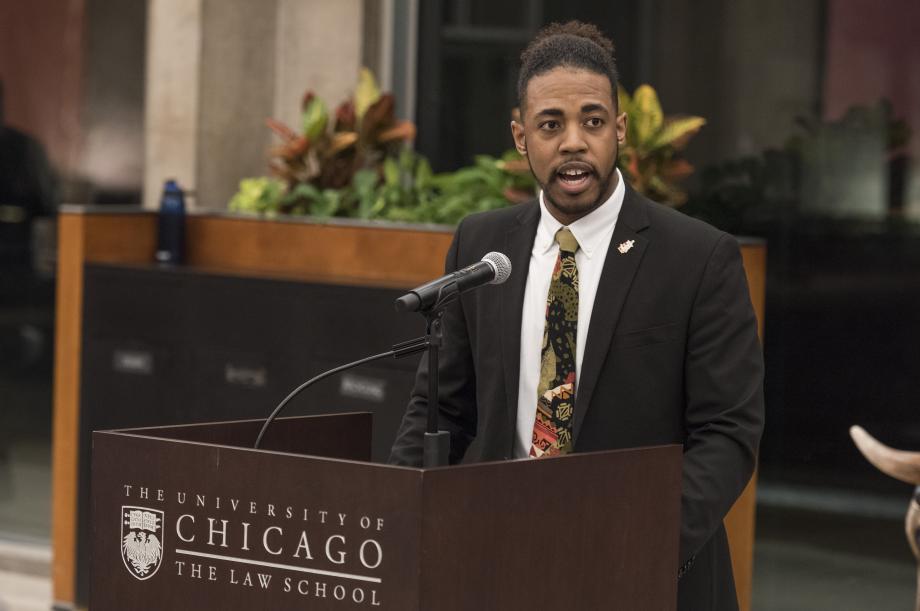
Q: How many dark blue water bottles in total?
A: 1